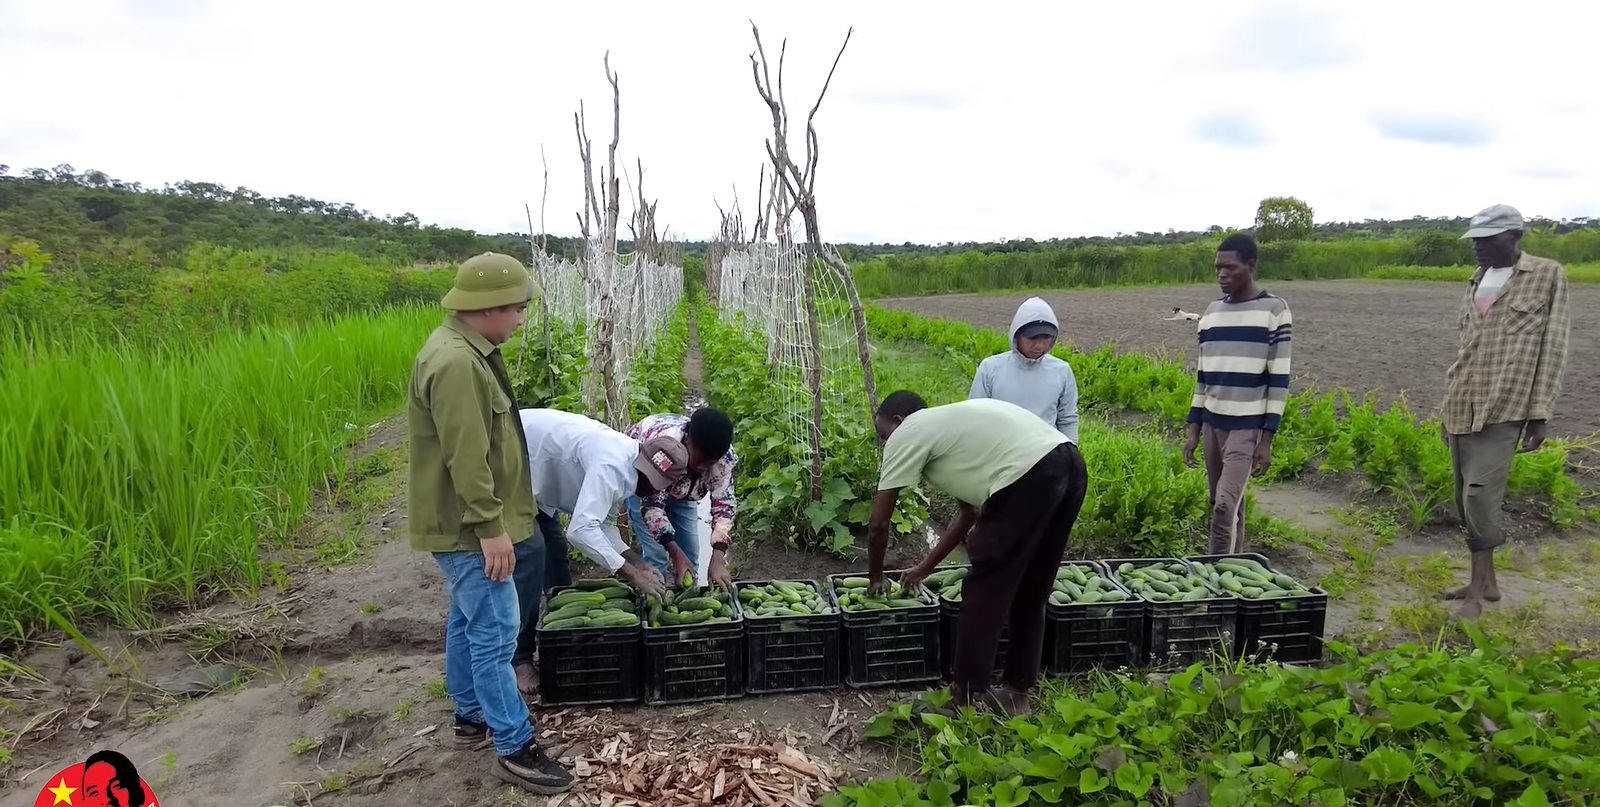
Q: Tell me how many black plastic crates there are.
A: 8